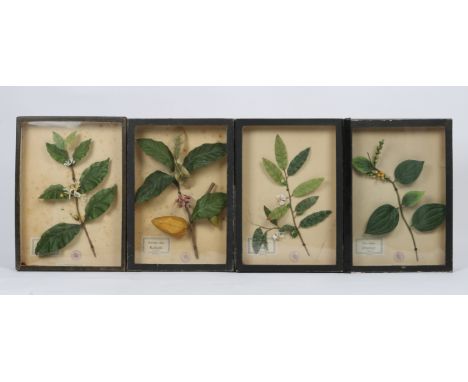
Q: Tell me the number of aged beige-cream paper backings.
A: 4